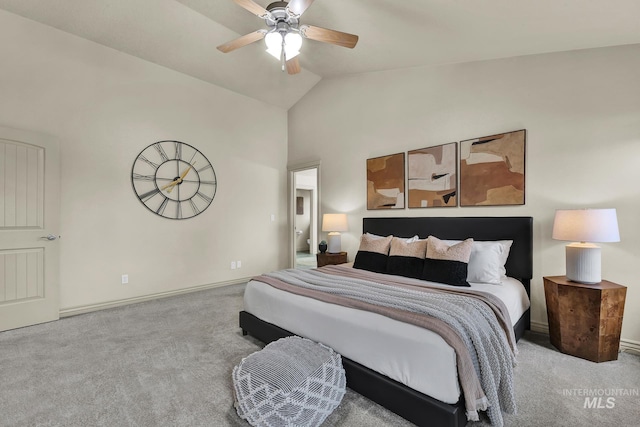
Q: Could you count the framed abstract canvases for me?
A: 3